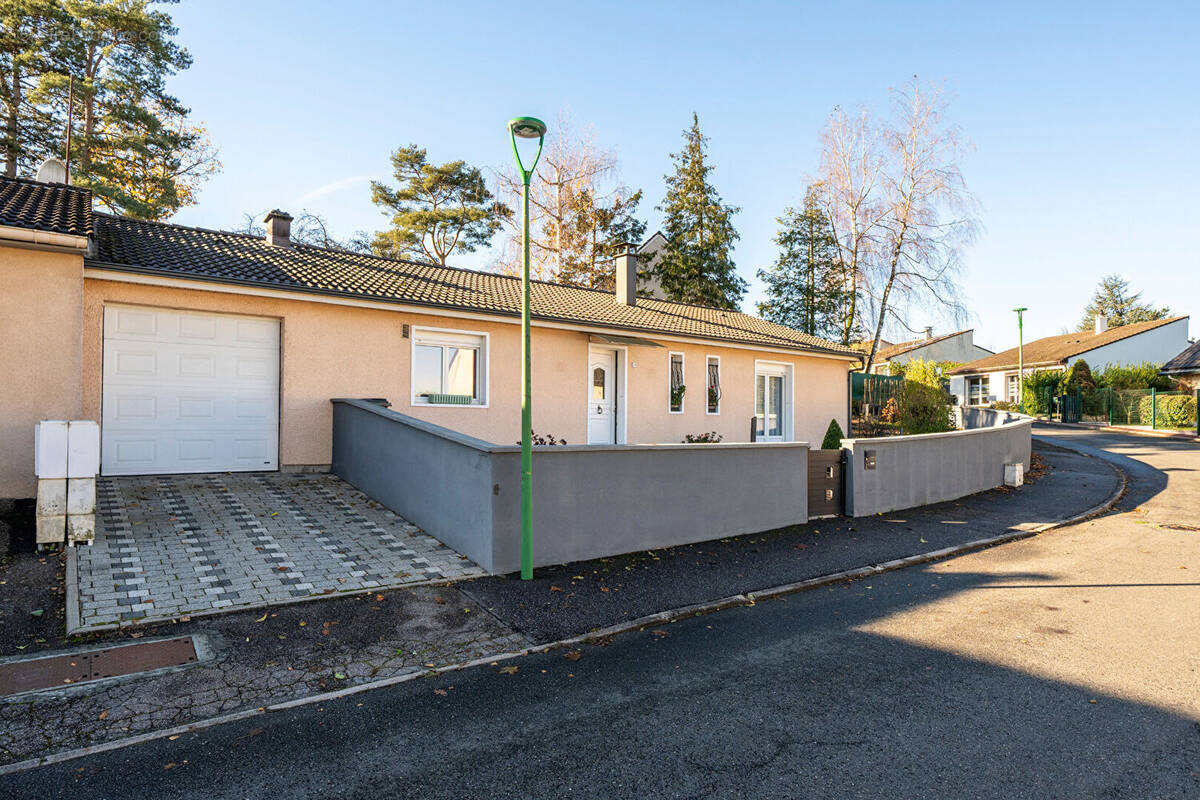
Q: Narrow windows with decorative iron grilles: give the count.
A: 2